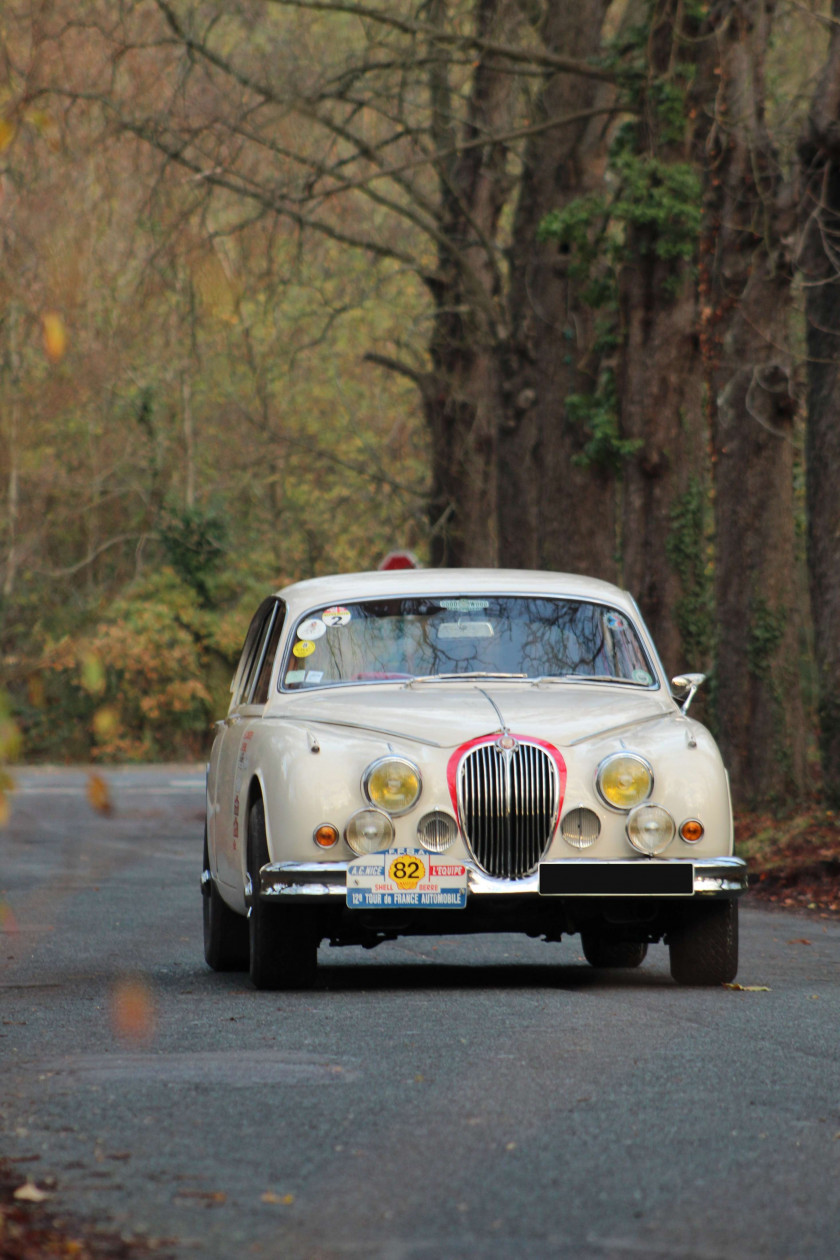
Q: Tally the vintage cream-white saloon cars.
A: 1